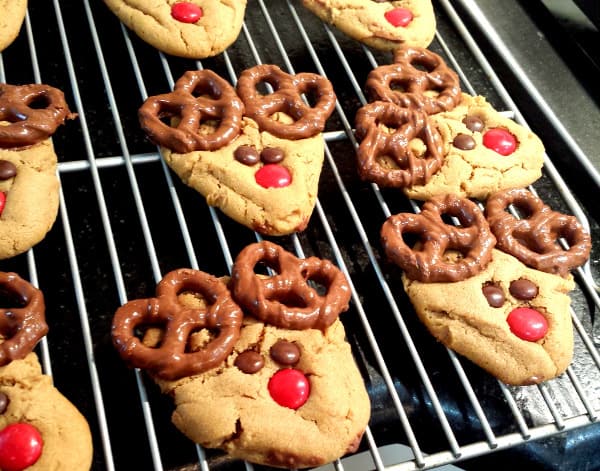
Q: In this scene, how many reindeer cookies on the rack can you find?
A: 9